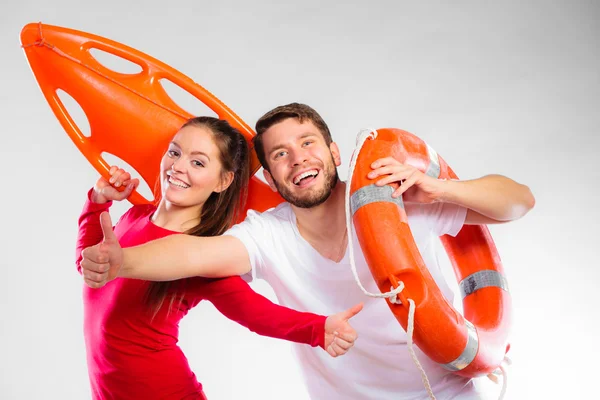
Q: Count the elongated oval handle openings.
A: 4